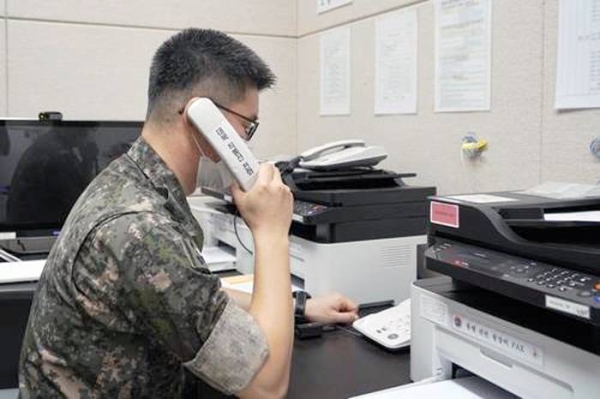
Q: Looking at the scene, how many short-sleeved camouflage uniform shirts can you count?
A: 1